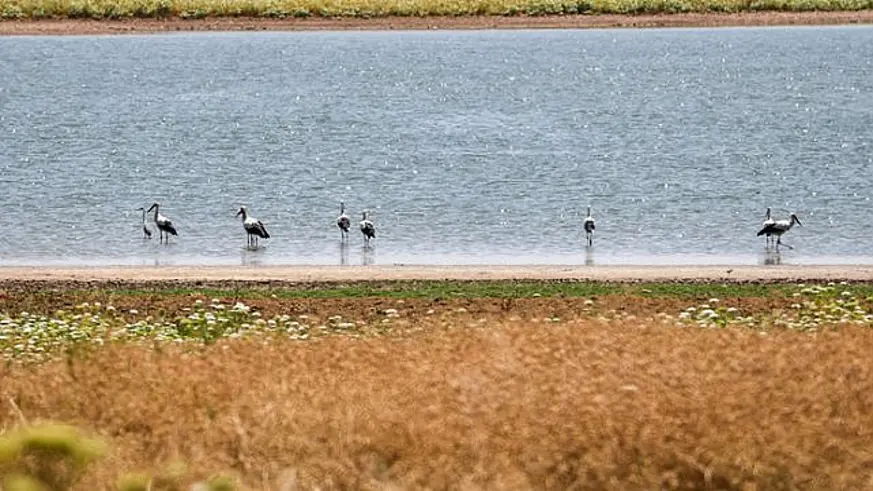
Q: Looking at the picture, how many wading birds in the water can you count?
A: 8